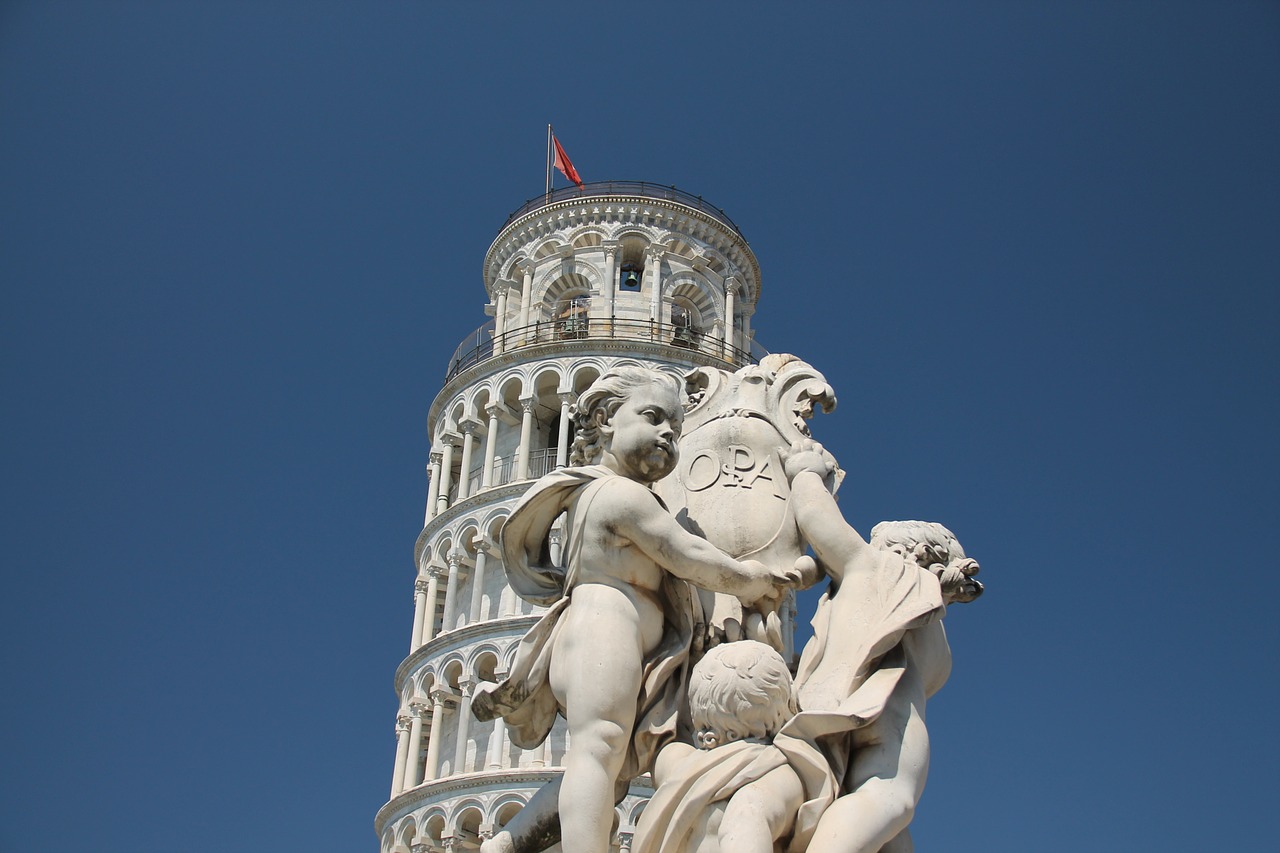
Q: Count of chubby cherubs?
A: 3